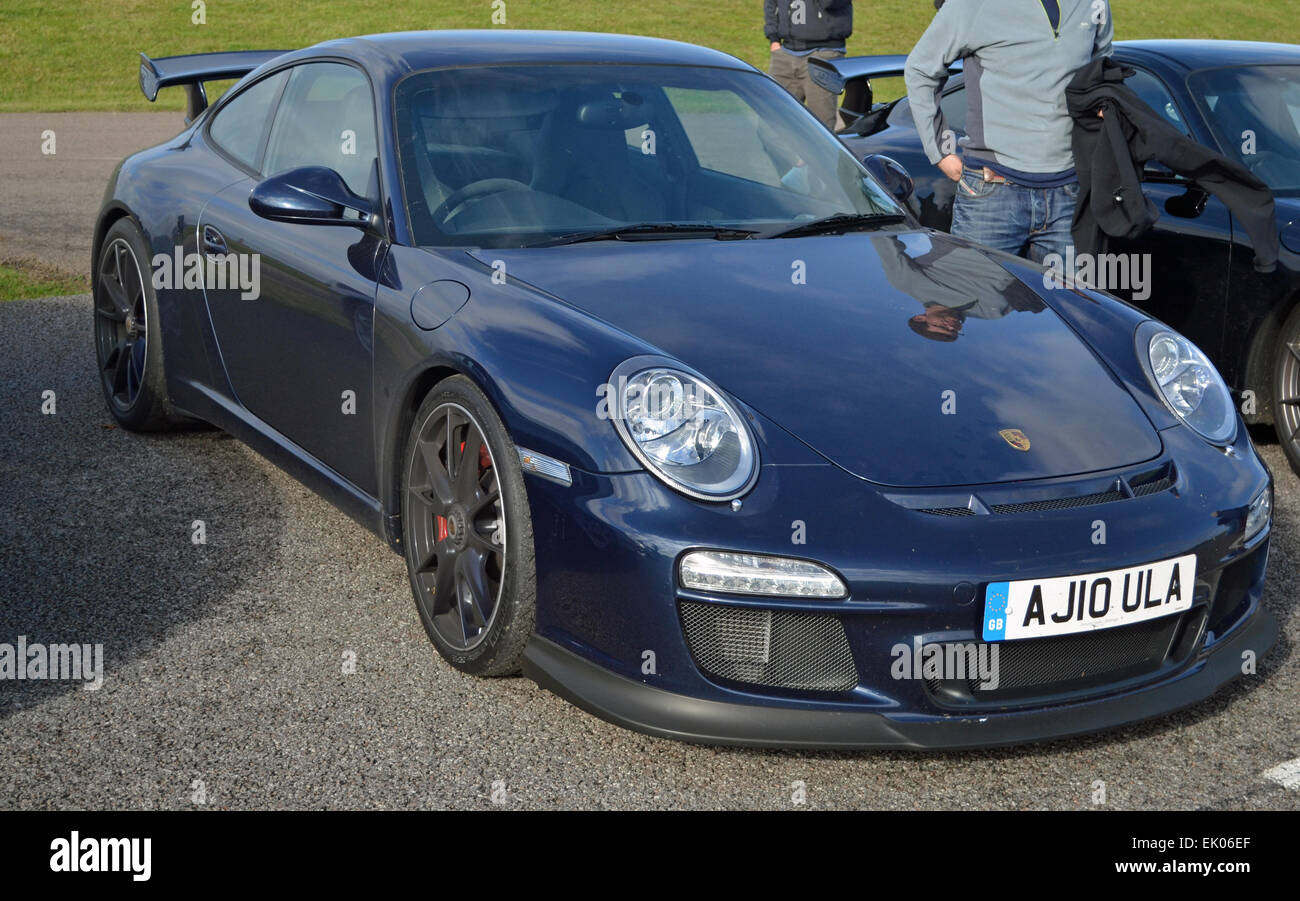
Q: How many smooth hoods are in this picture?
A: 1